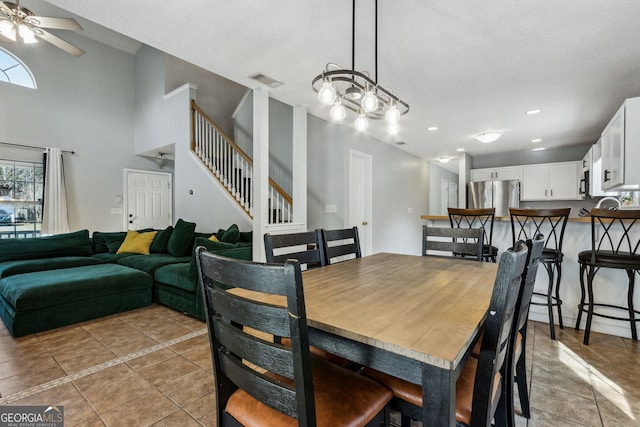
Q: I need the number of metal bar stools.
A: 3